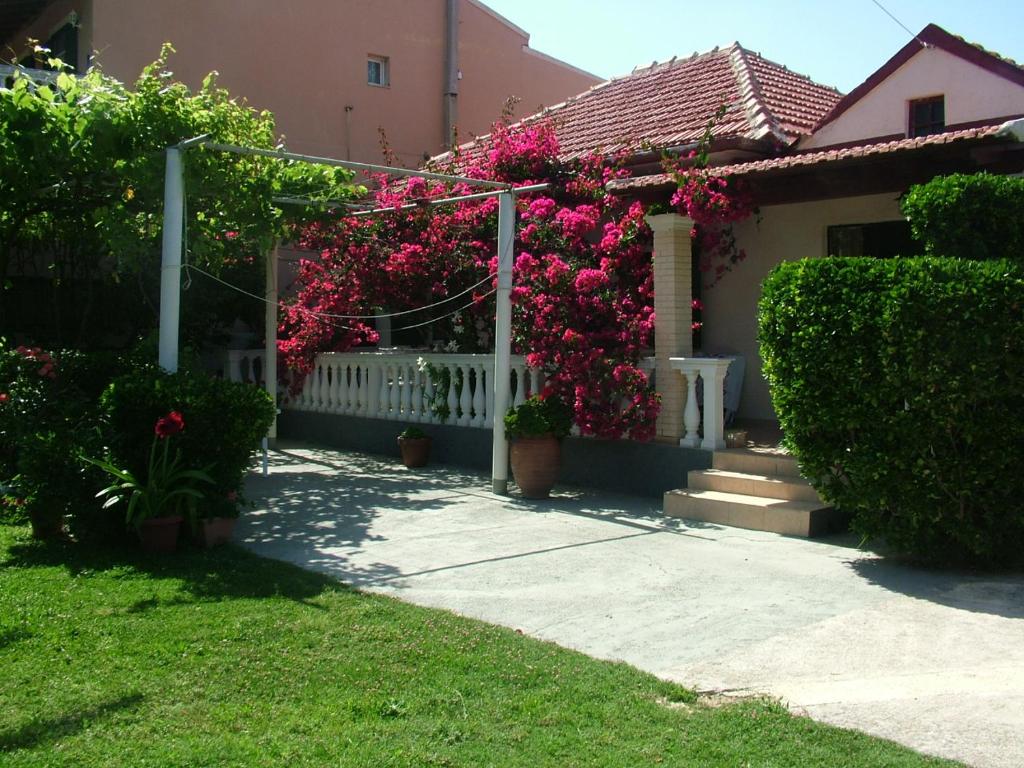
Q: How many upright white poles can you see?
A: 3